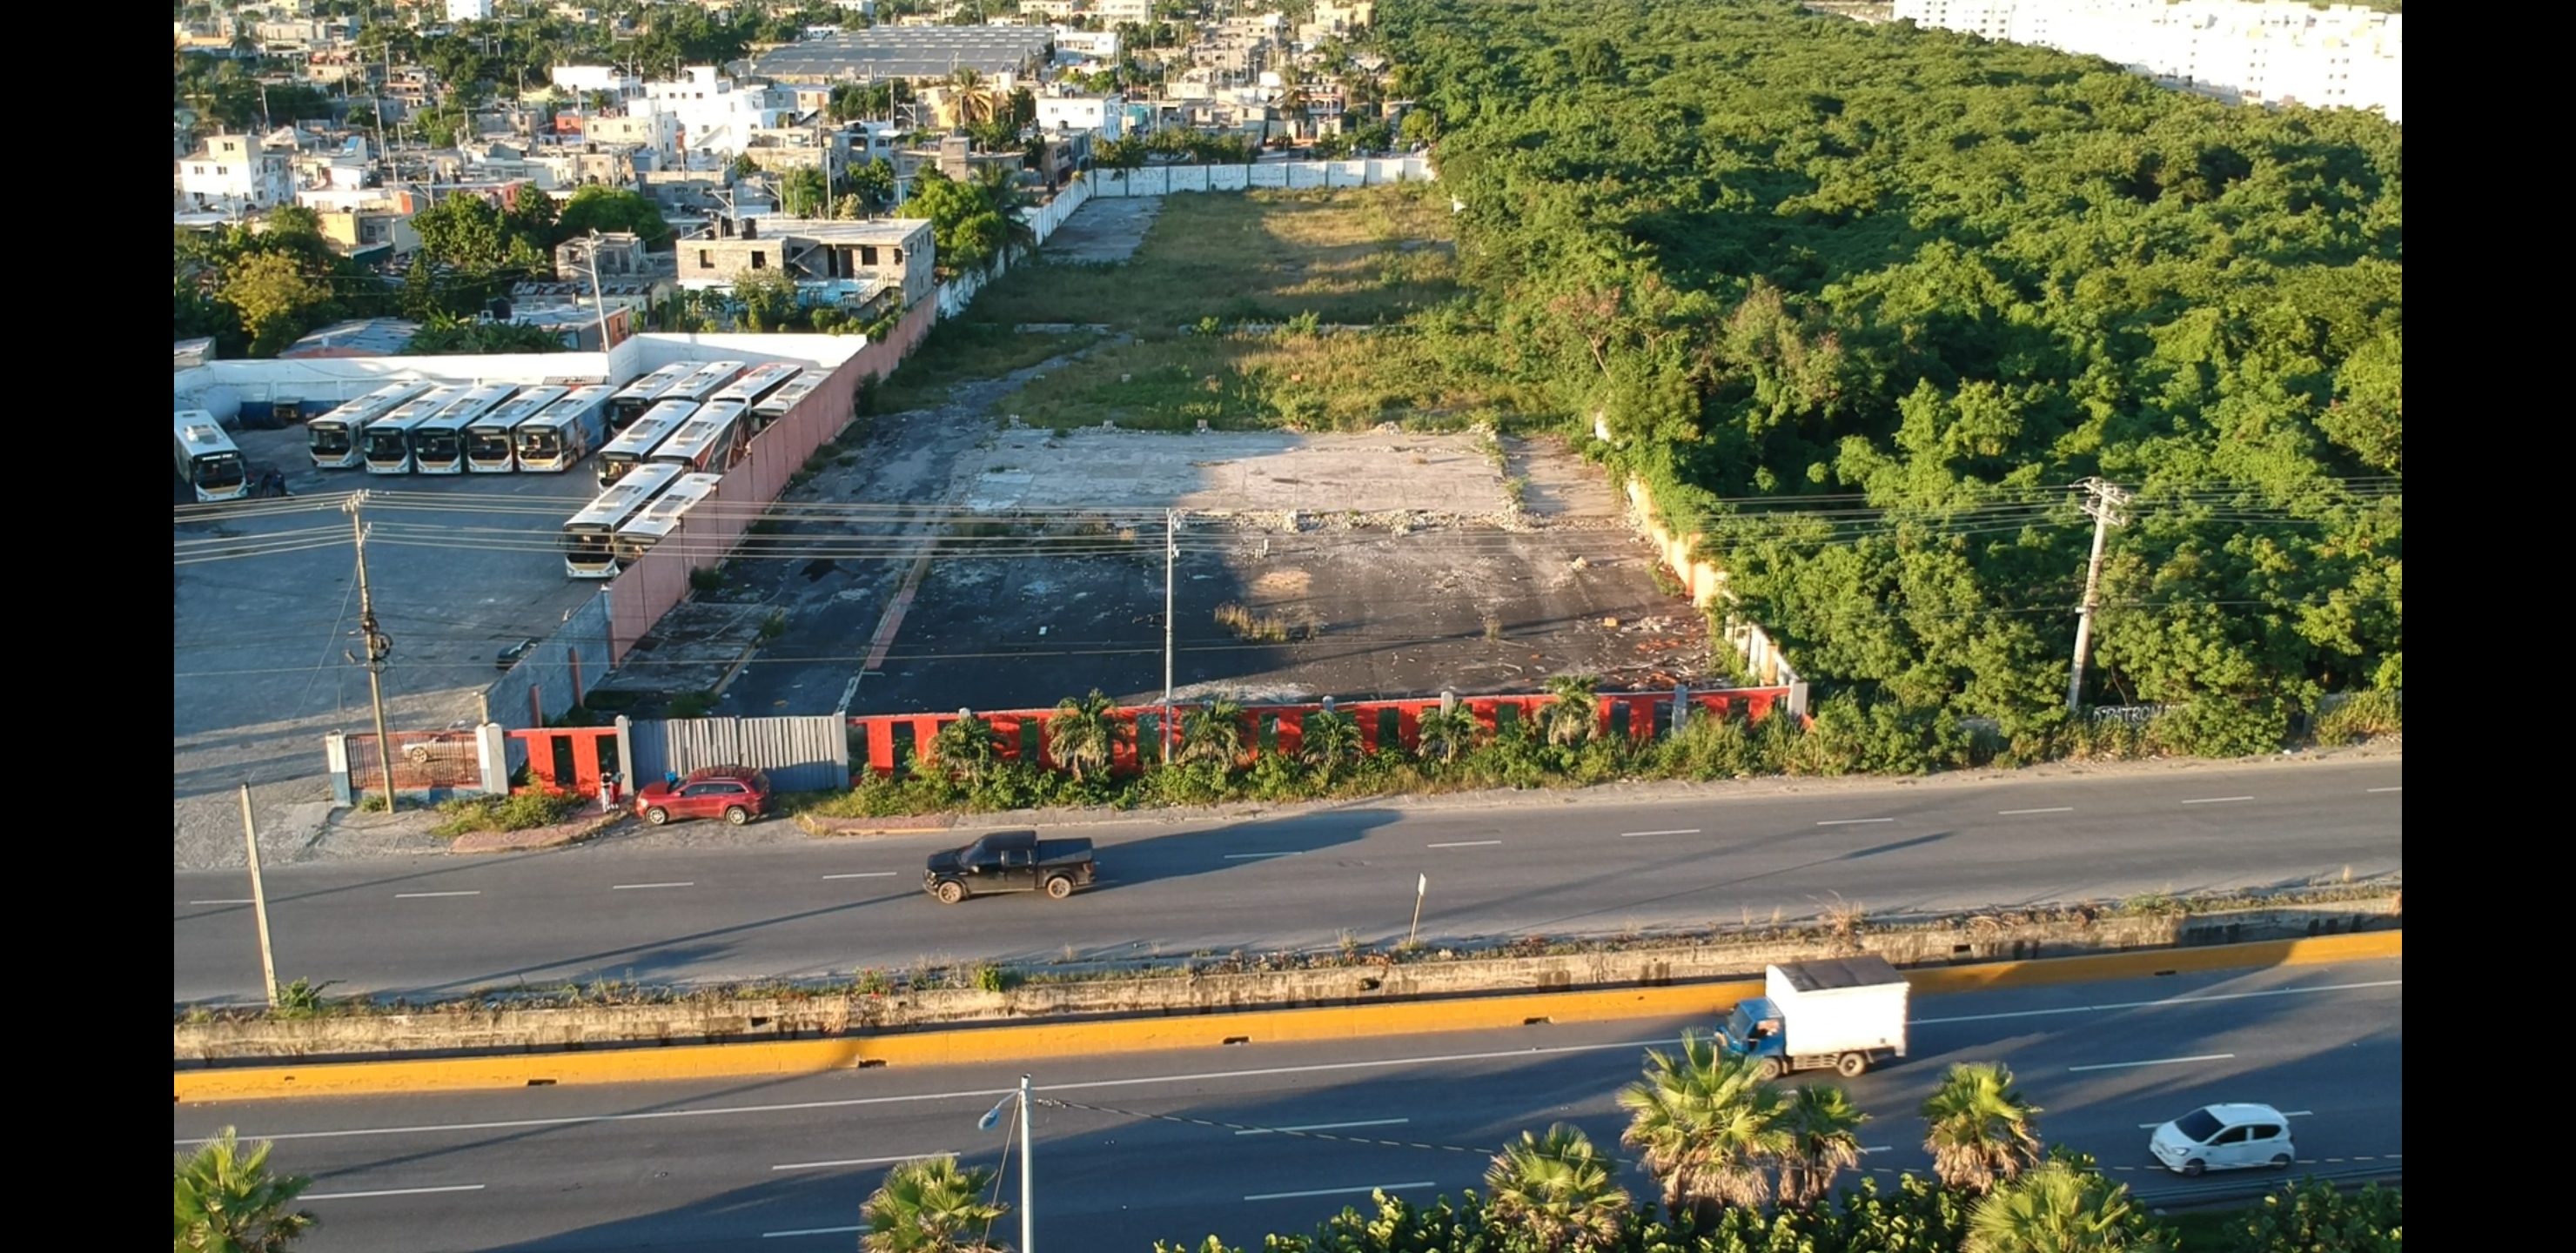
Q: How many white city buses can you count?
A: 14